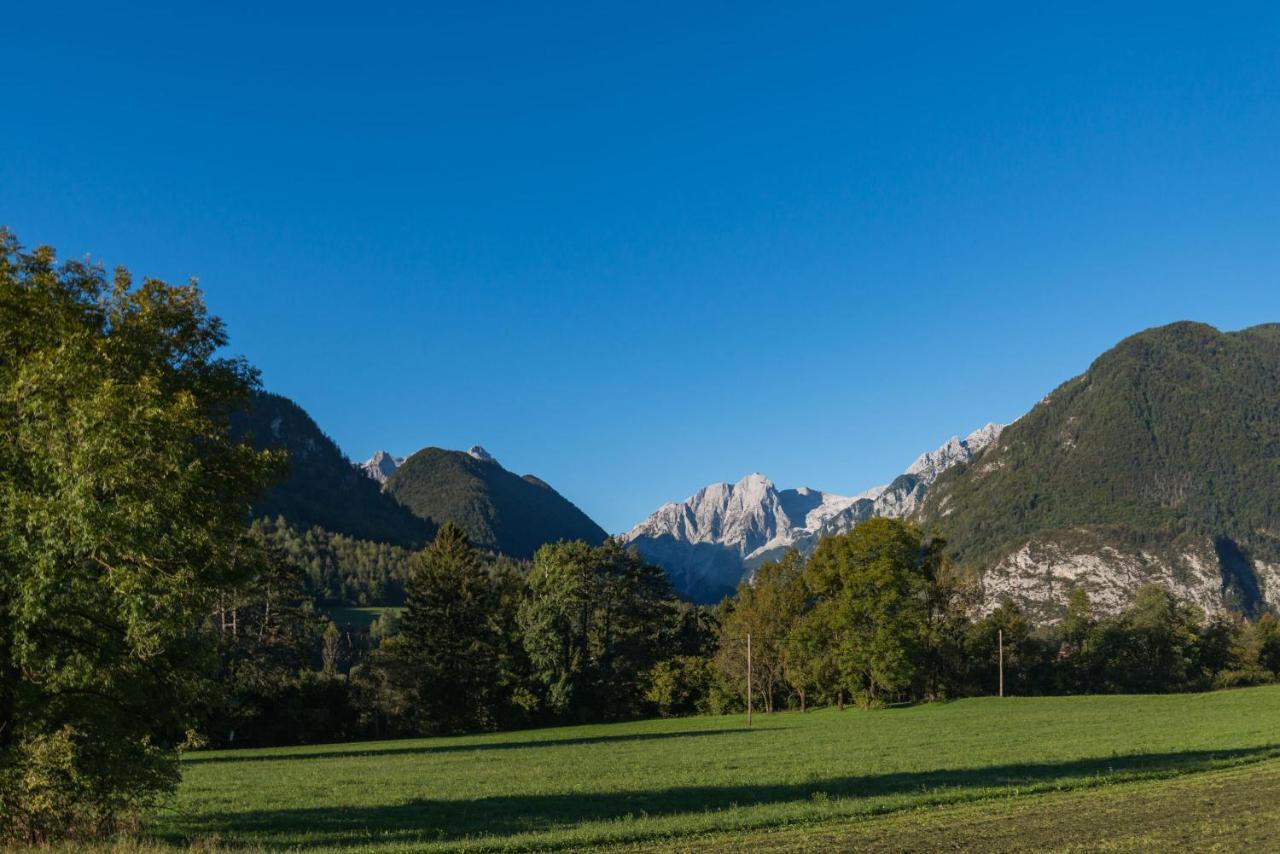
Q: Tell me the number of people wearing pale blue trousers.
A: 0